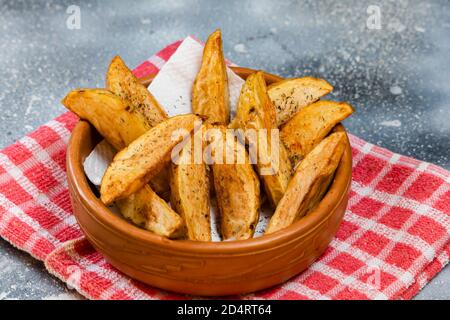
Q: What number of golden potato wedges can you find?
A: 11